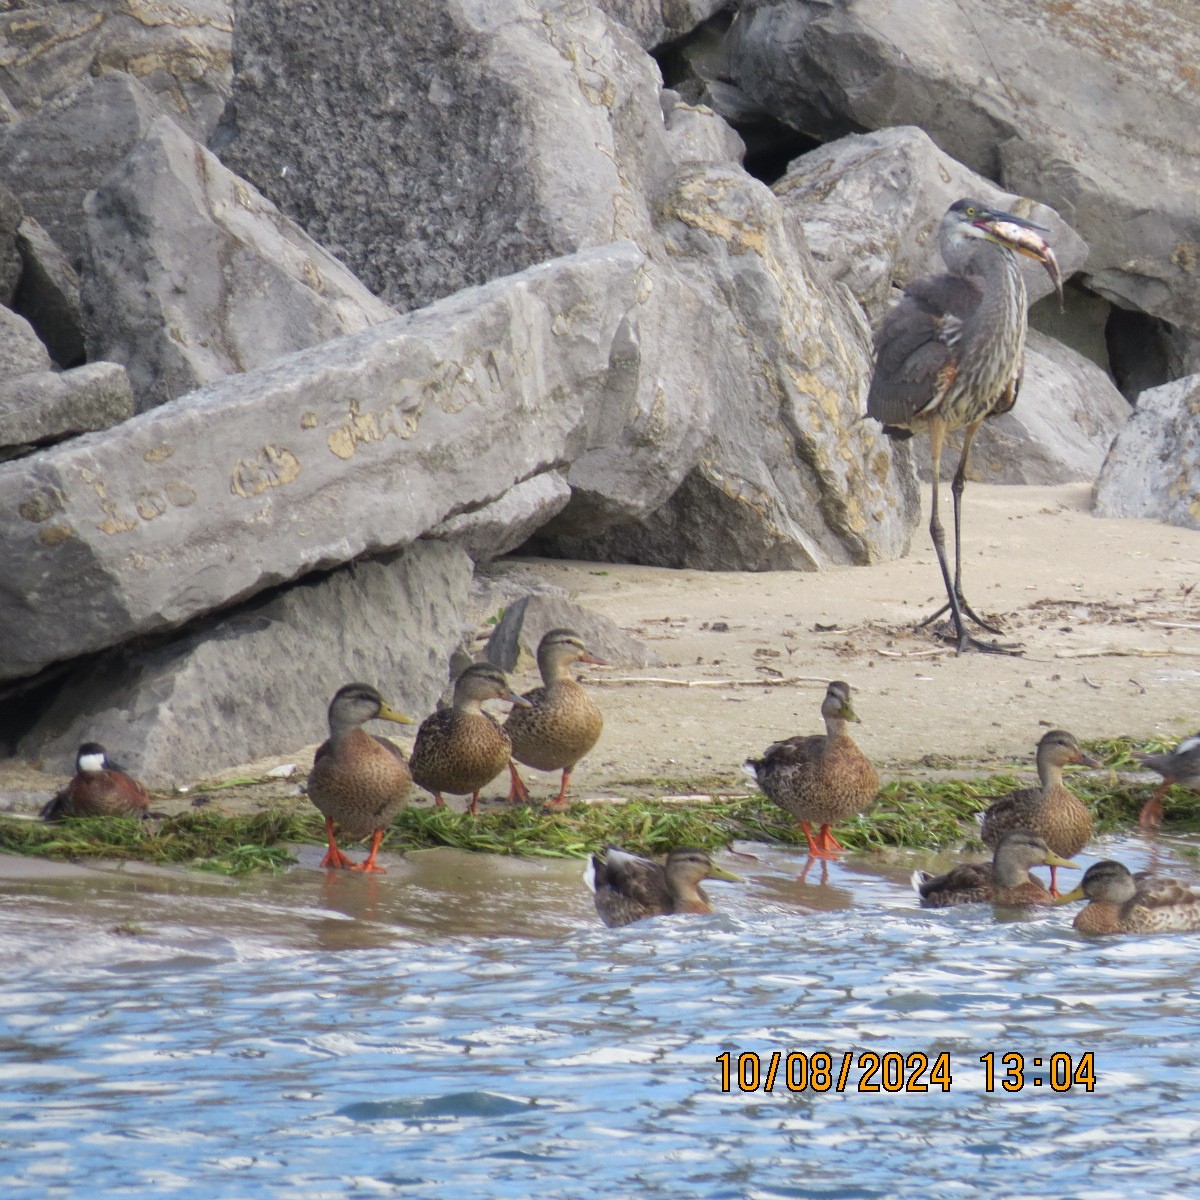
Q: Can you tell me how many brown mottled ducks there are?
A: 8